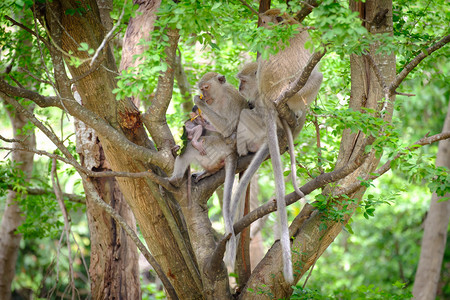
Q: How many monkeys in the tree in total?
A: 4